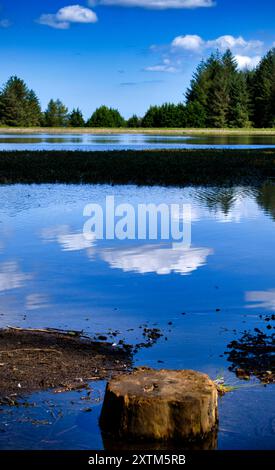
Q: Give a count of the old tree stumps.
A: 1